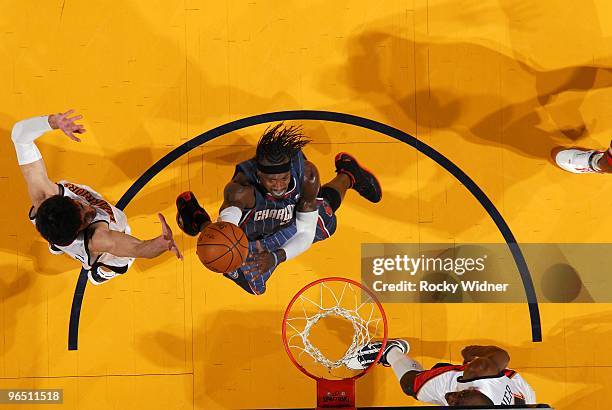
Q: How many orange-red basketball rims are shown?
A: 1